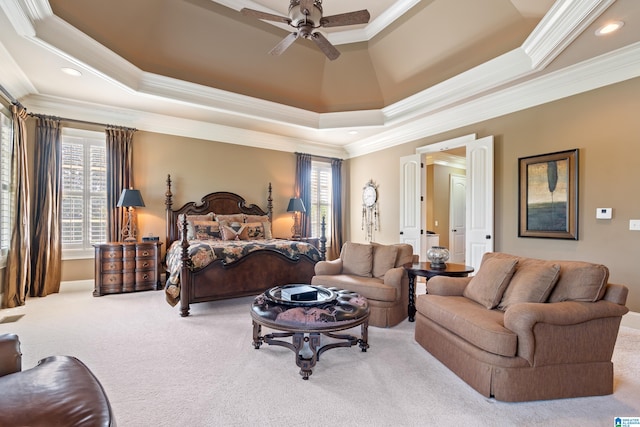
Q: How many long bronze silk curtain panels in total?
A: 5